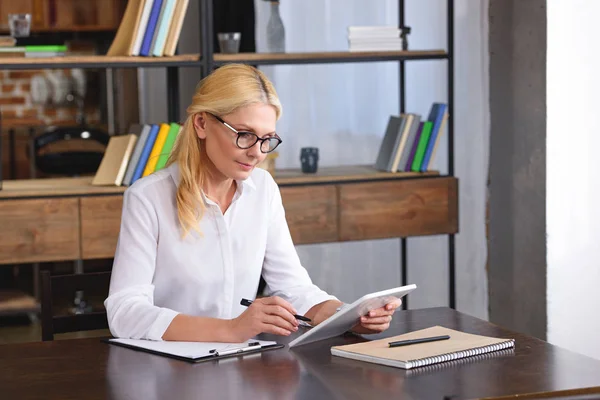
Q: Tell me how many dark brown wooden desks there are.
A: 1